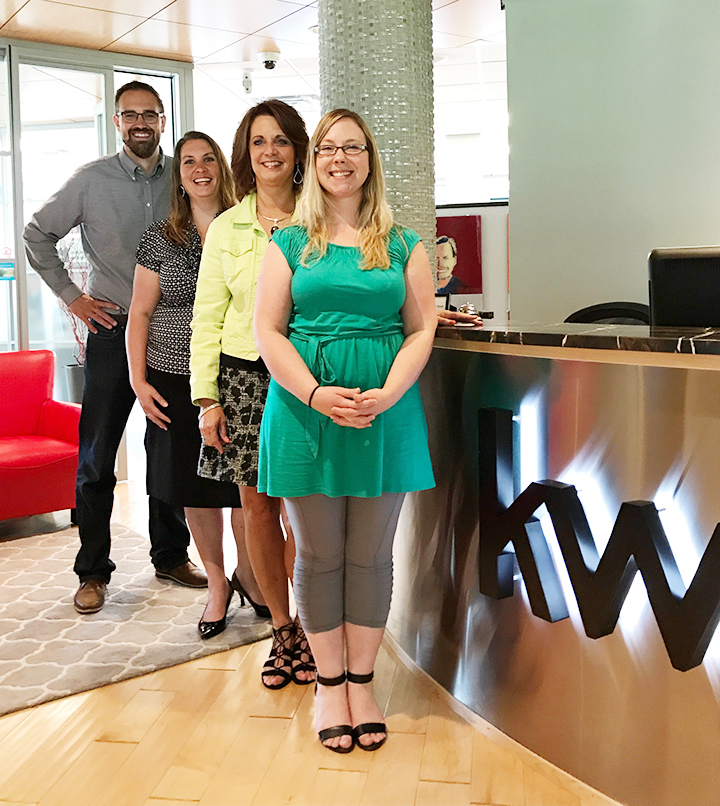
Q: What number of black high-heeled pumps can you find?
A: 2